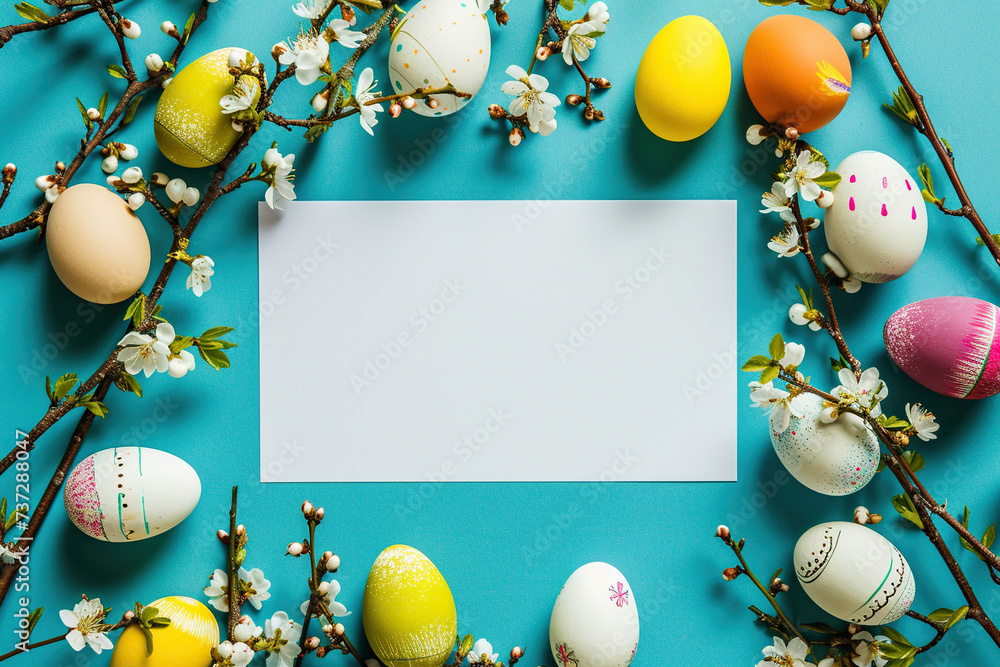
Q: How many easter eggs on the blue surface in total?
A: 13